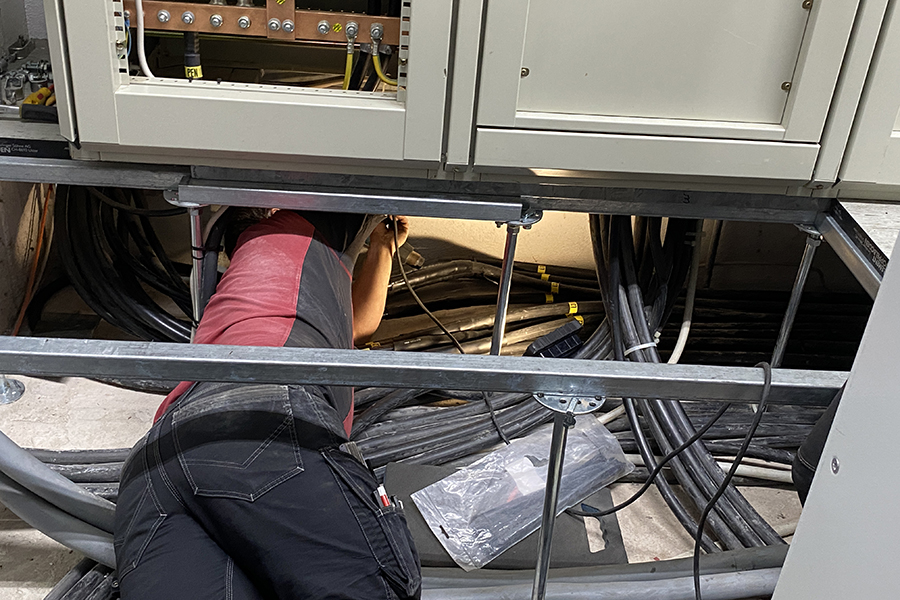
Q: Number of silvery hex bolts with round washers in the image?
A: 9